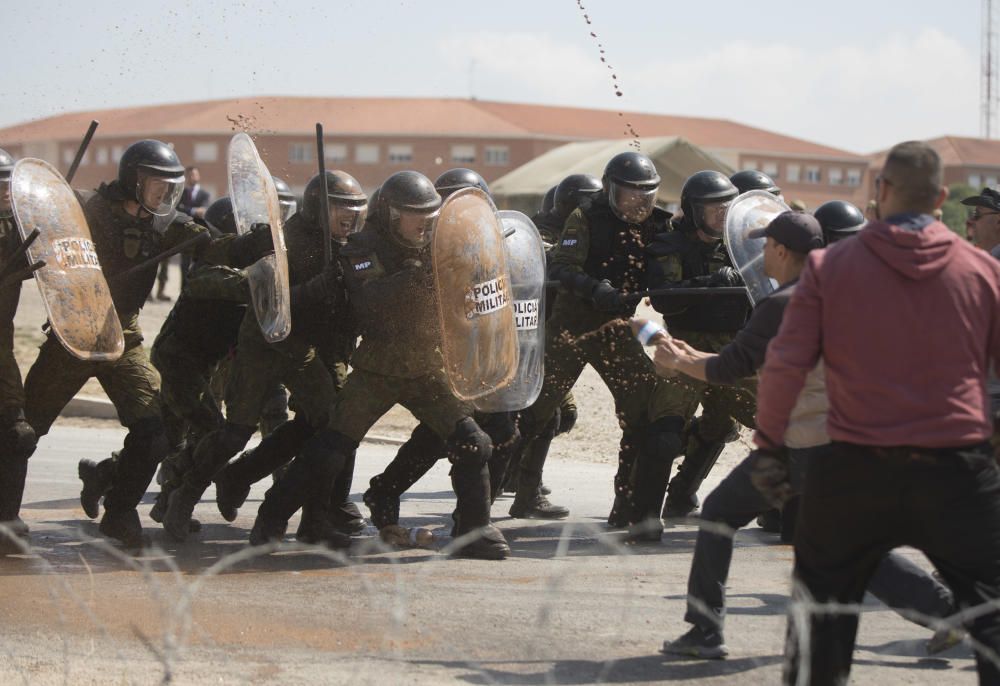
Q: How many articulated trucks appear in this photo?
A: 0